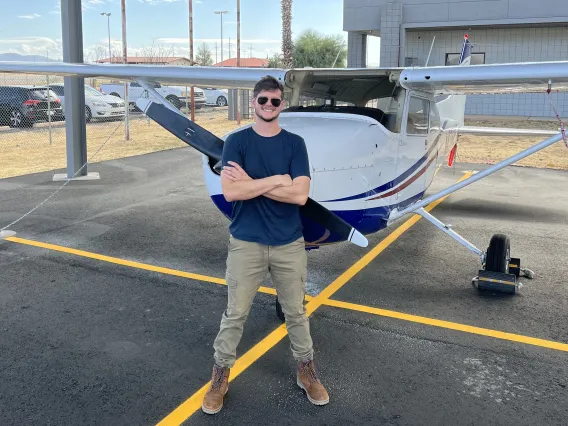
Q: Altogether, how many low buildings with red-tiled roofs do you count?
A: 2